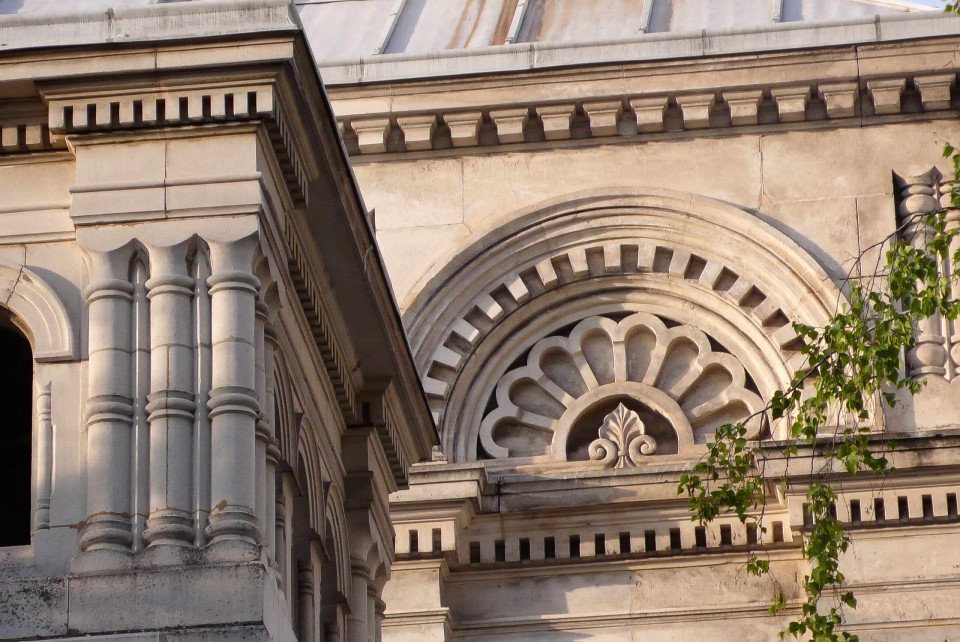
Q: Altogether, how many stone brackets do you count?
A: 13